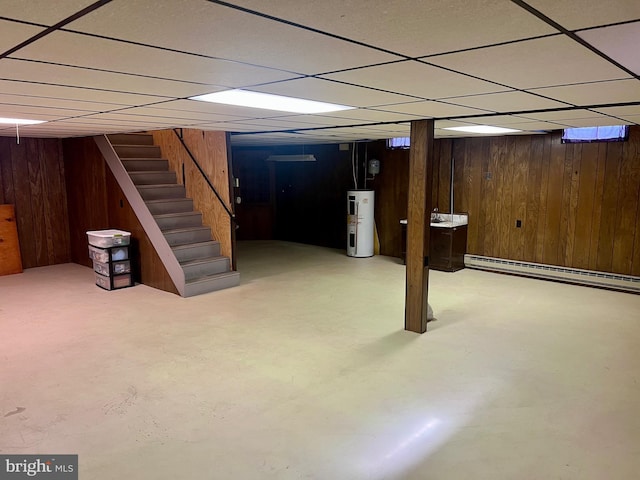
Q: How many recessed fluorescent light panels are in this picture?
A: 3